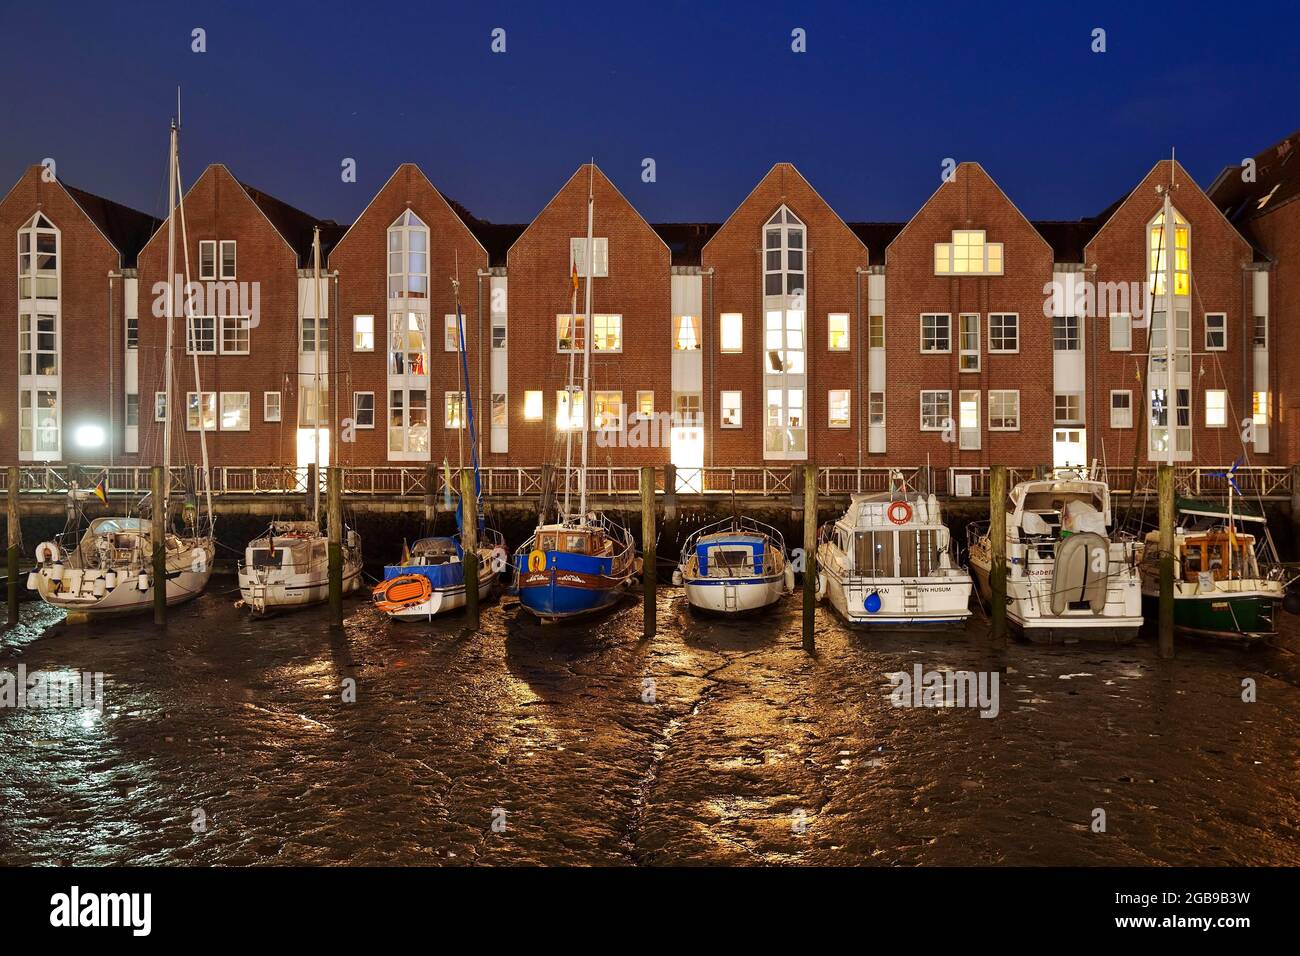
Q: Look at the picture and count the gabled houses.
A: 7